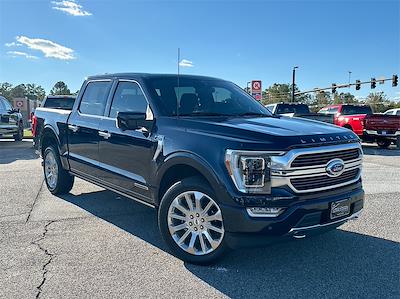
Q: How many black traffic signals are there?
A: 4